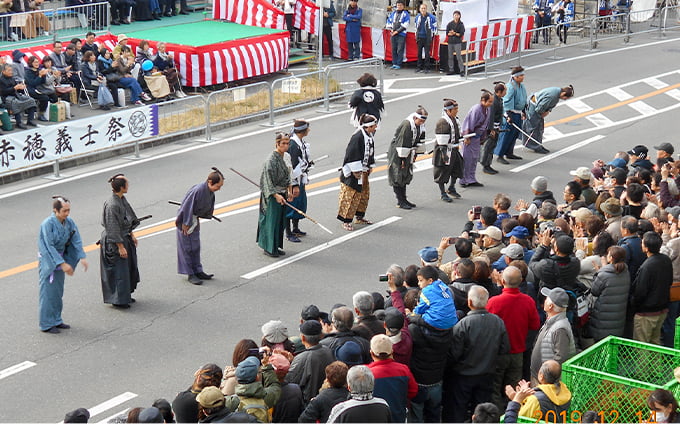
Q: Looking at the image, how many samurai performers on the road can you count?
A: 13